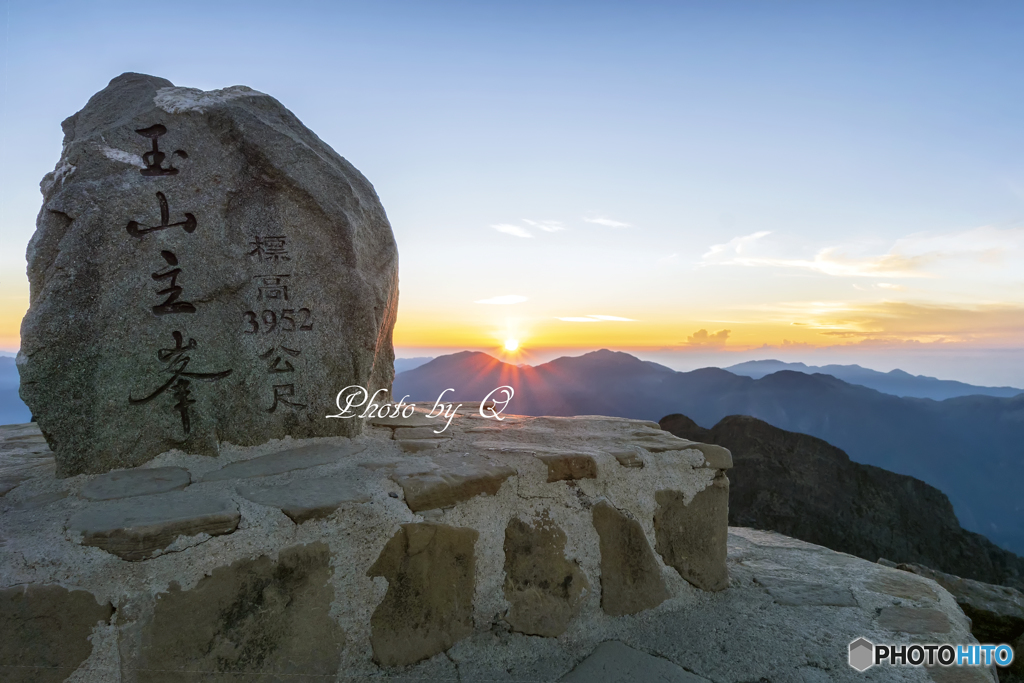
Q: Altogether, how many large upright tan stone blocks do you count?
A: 6